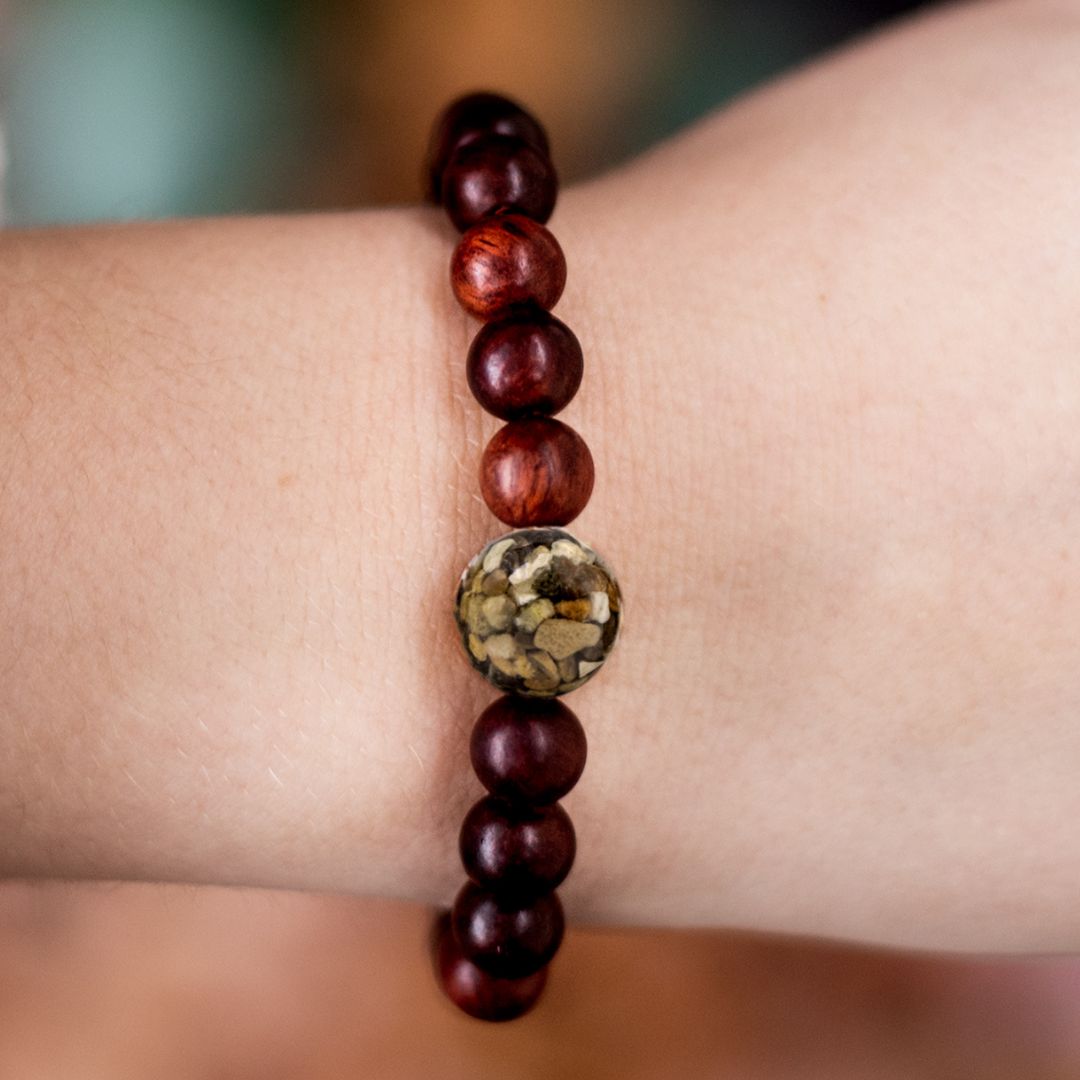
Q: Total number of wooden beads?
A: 9